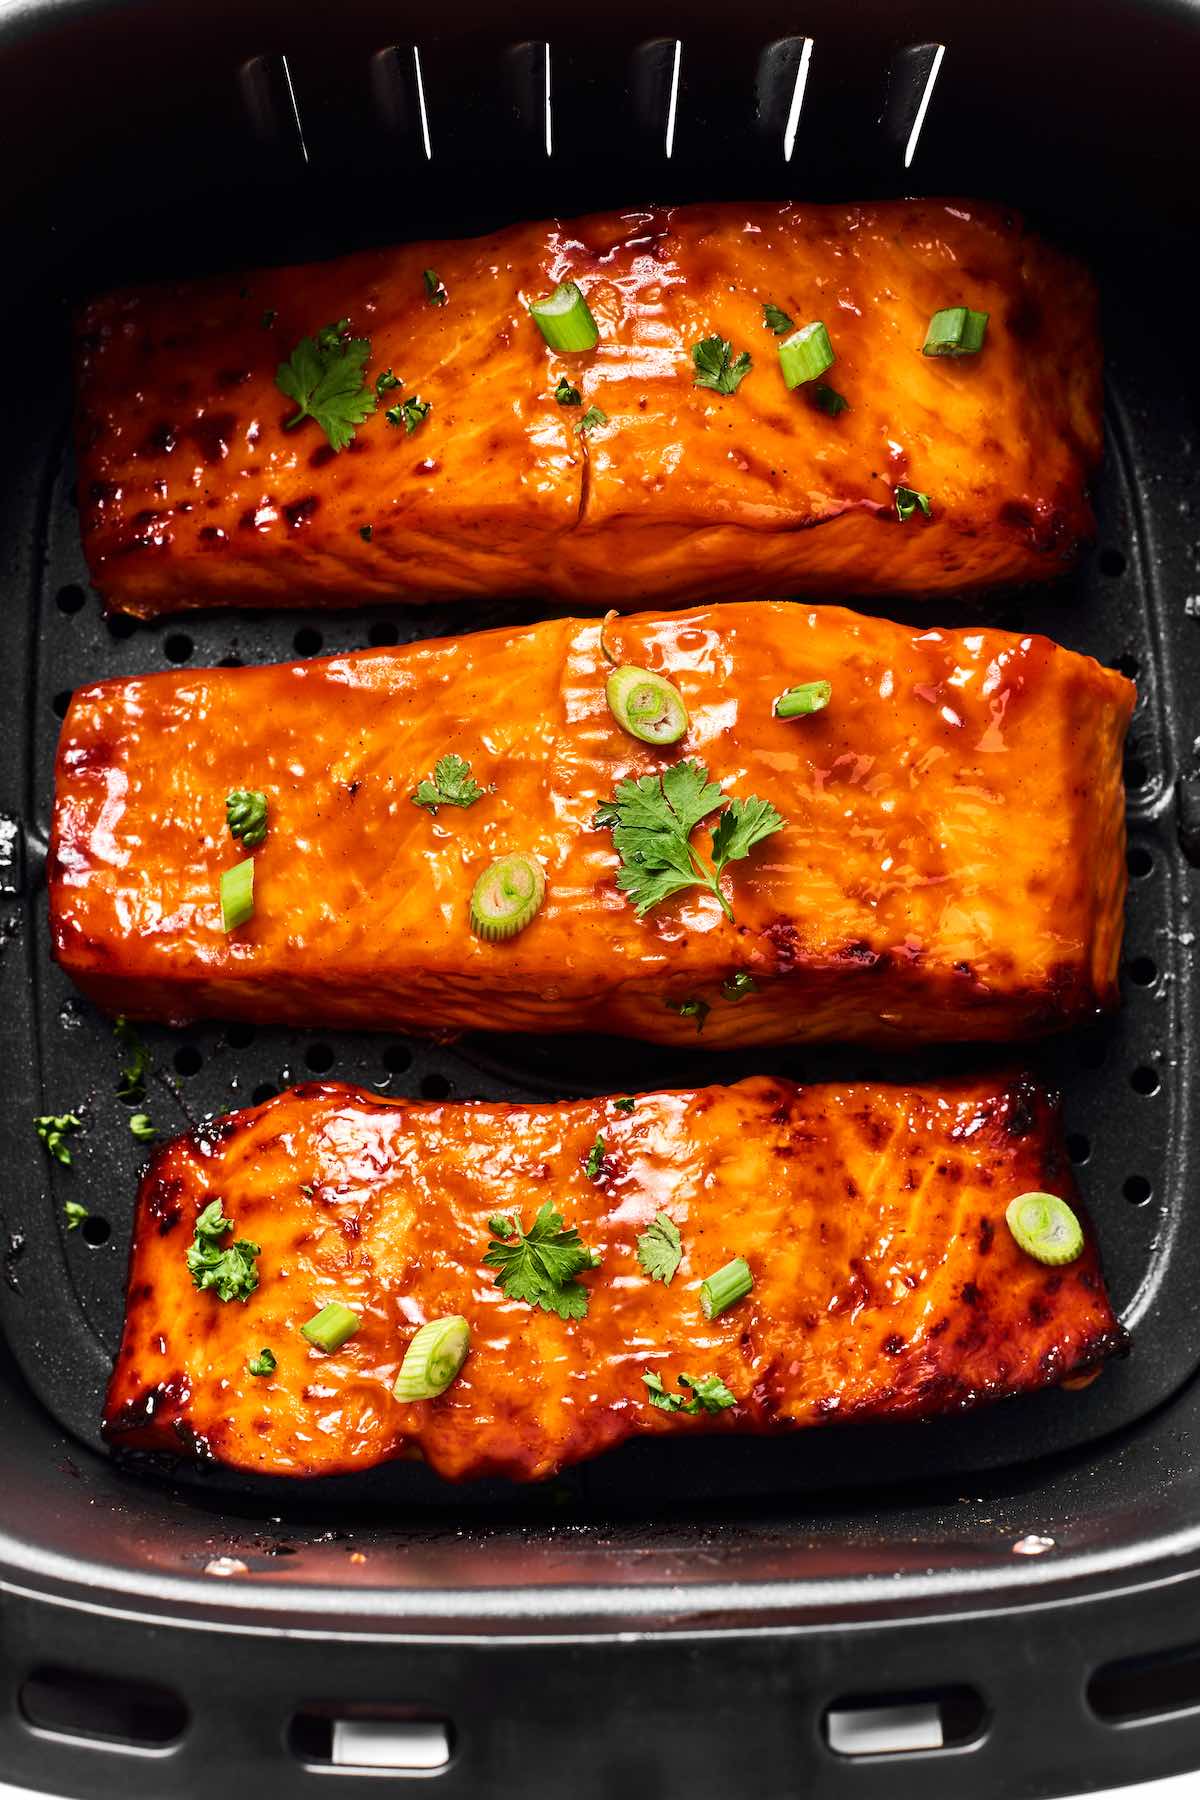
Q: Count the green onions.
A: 11